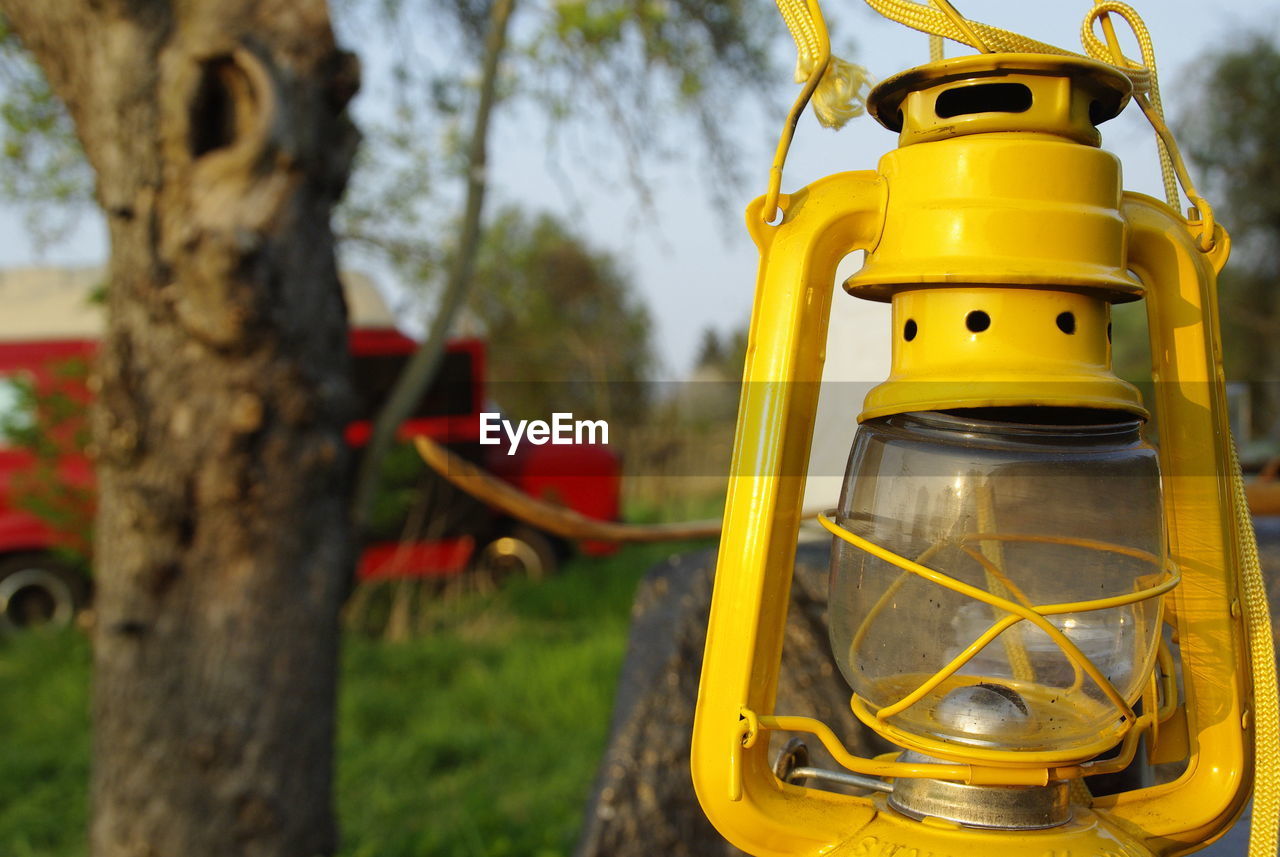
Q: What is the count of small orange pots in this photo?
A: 0